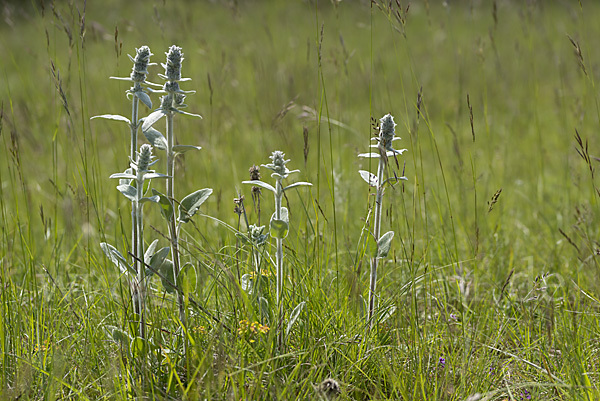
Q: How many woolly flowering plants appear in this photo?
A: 5